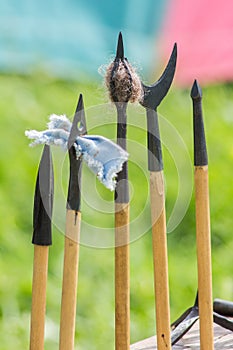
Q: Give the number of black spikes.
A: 5